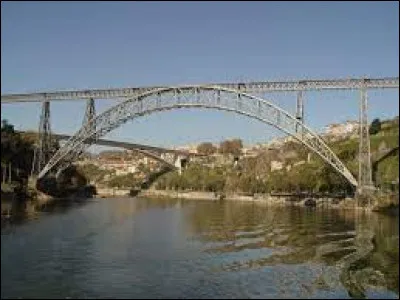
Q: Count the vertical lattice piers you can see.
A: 4